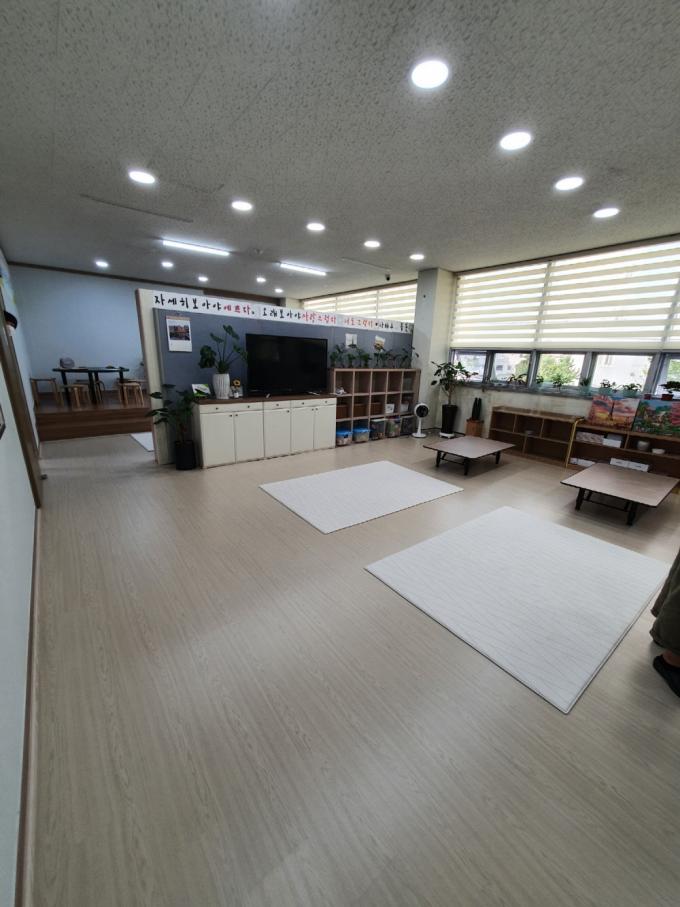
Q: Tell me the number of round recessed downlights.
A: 14